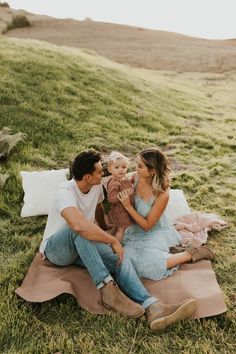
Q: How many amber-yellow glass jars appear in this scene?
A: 0